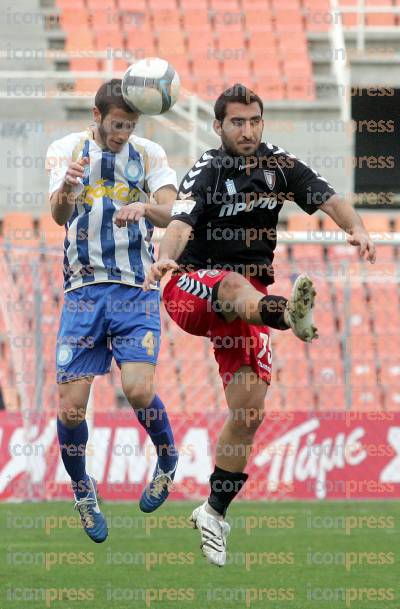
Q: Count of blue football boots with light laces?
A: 2